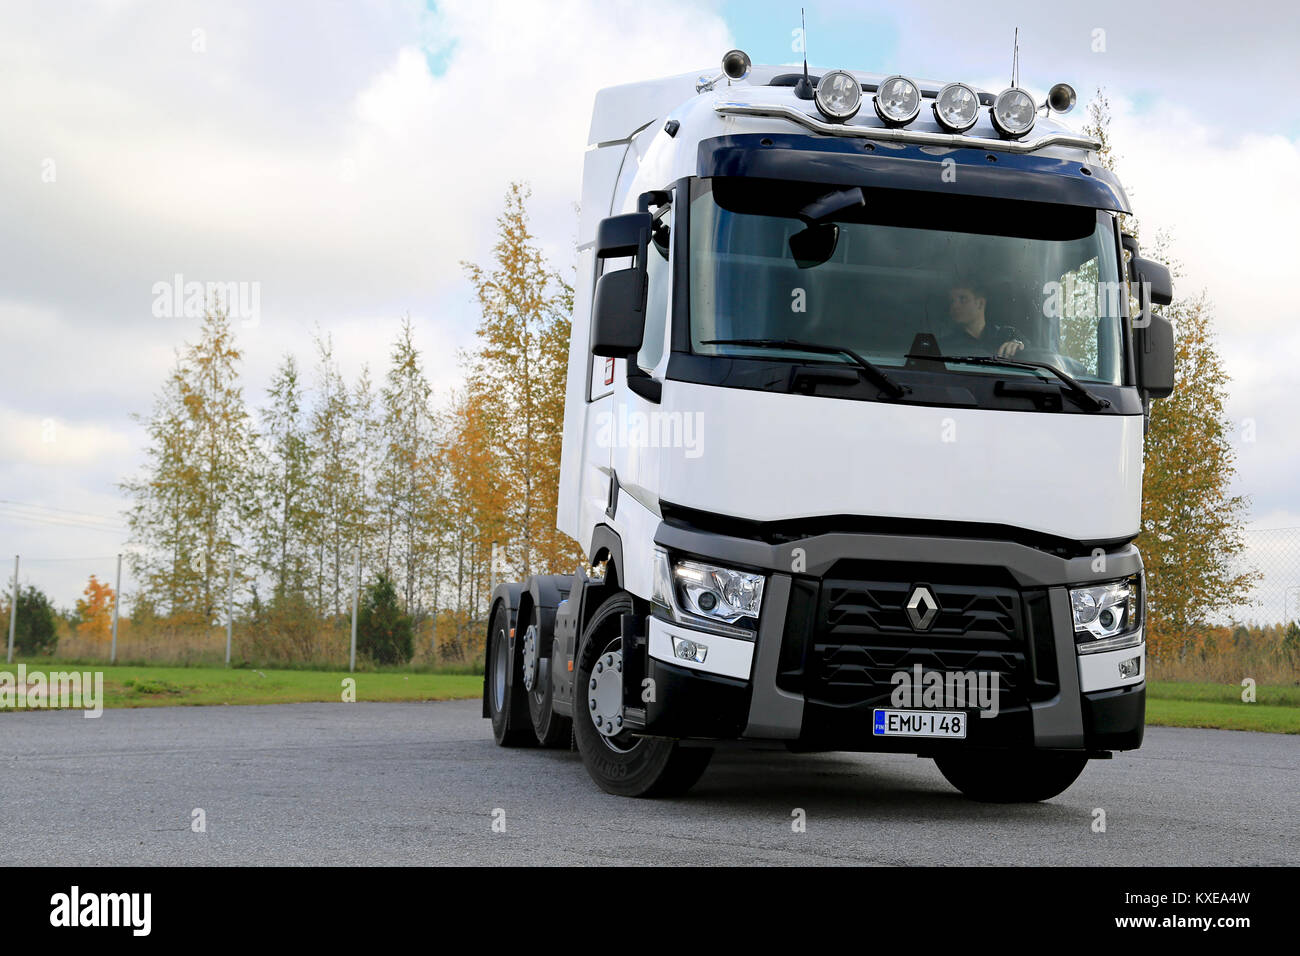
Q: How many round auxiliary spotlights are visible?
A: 4